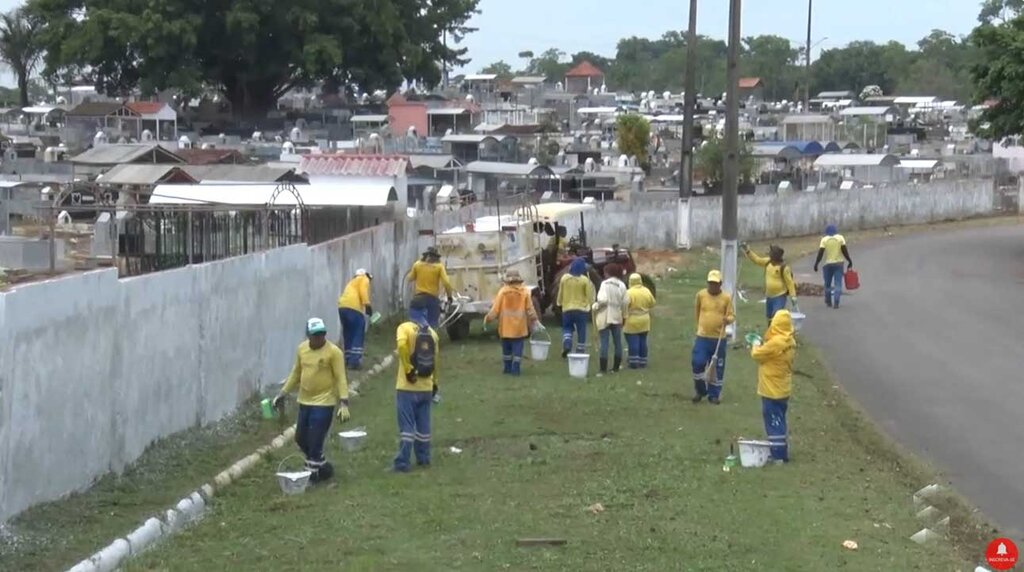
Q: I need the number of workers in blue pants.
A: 12